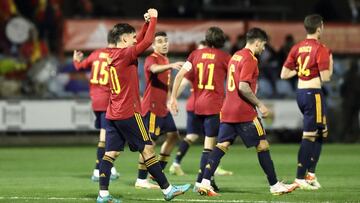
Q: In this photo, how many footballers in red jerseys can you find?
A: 7